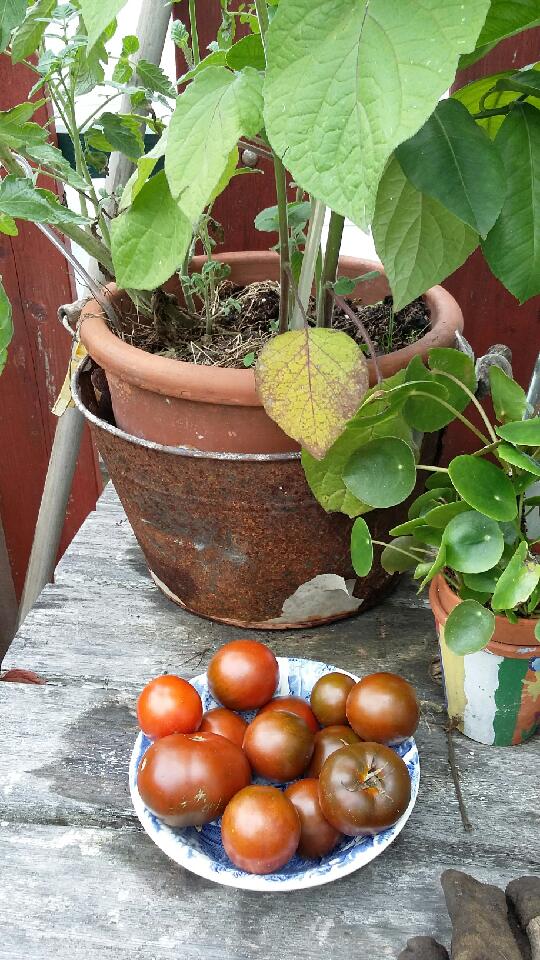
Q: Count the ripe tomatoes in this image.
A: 12